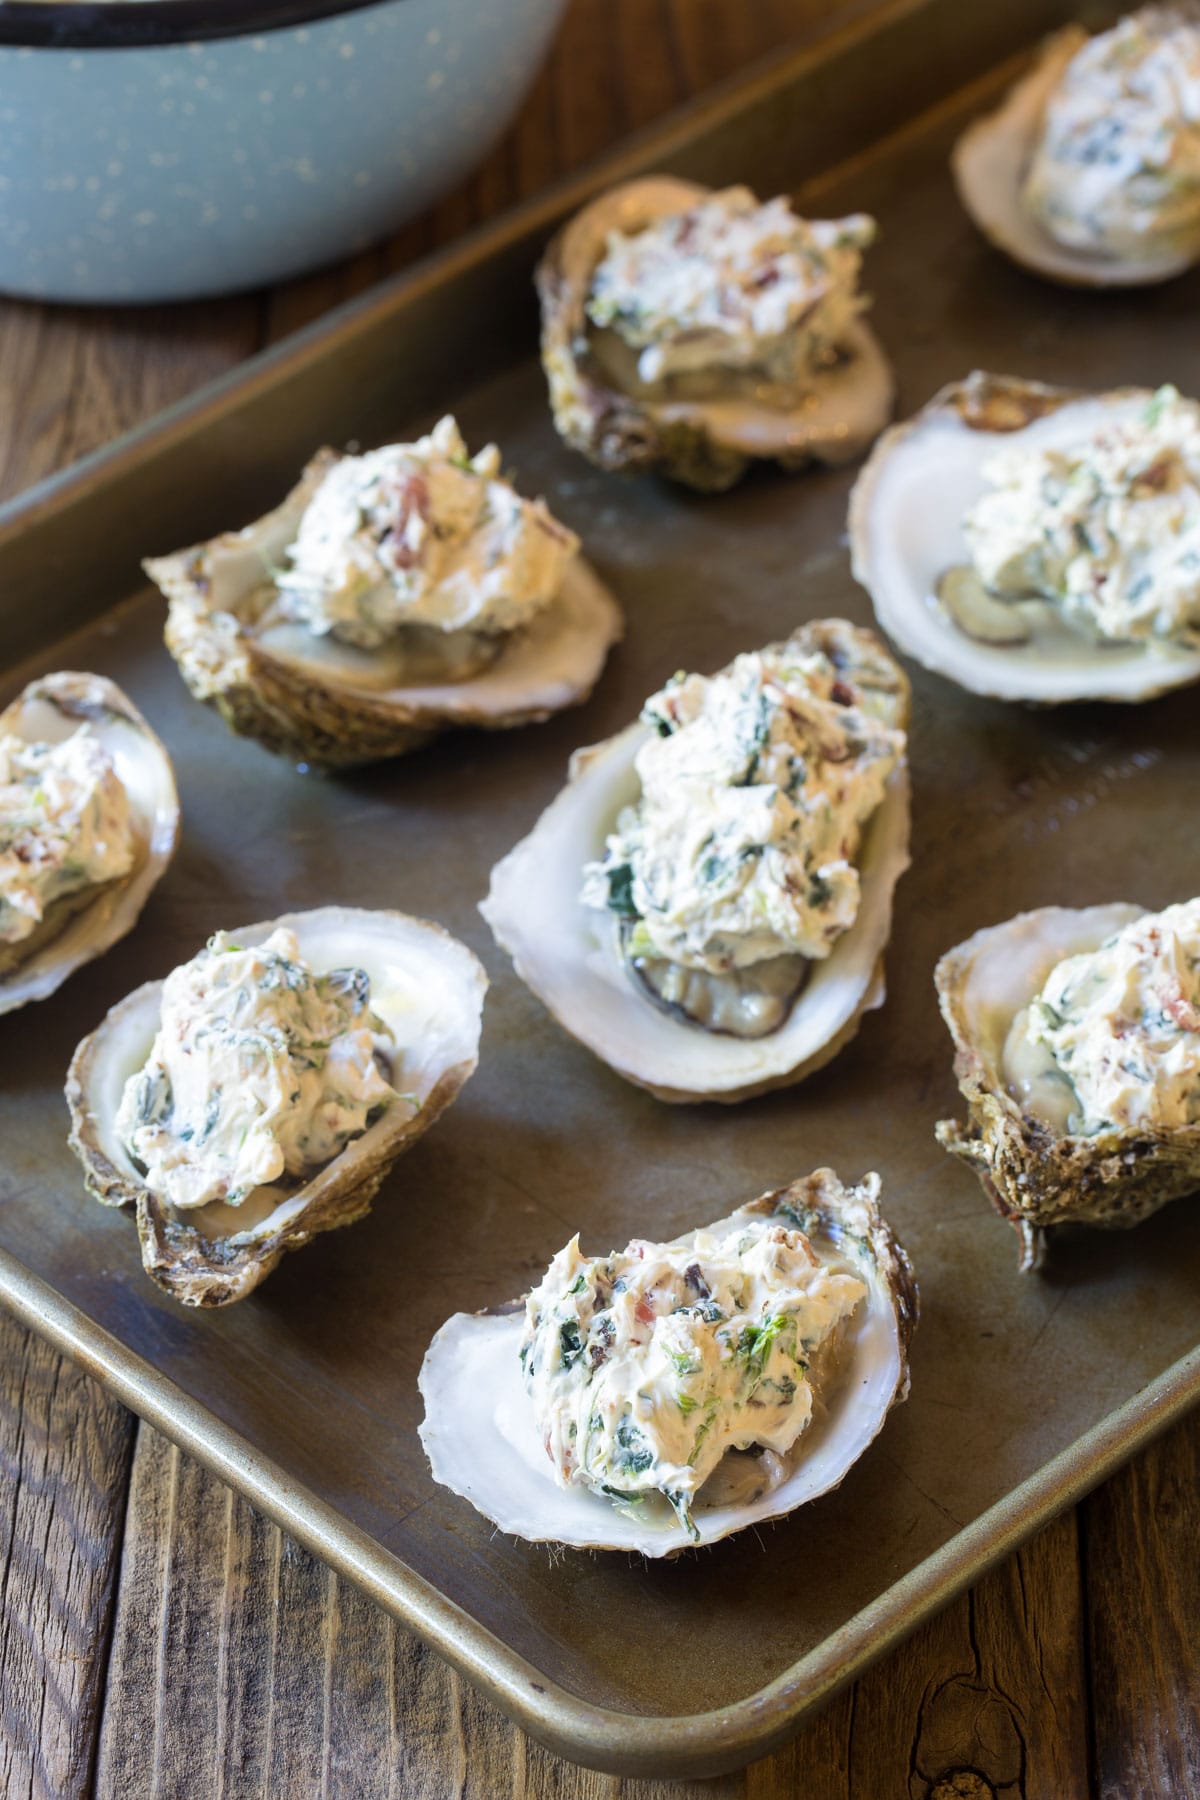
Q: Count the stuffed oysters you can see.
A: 9